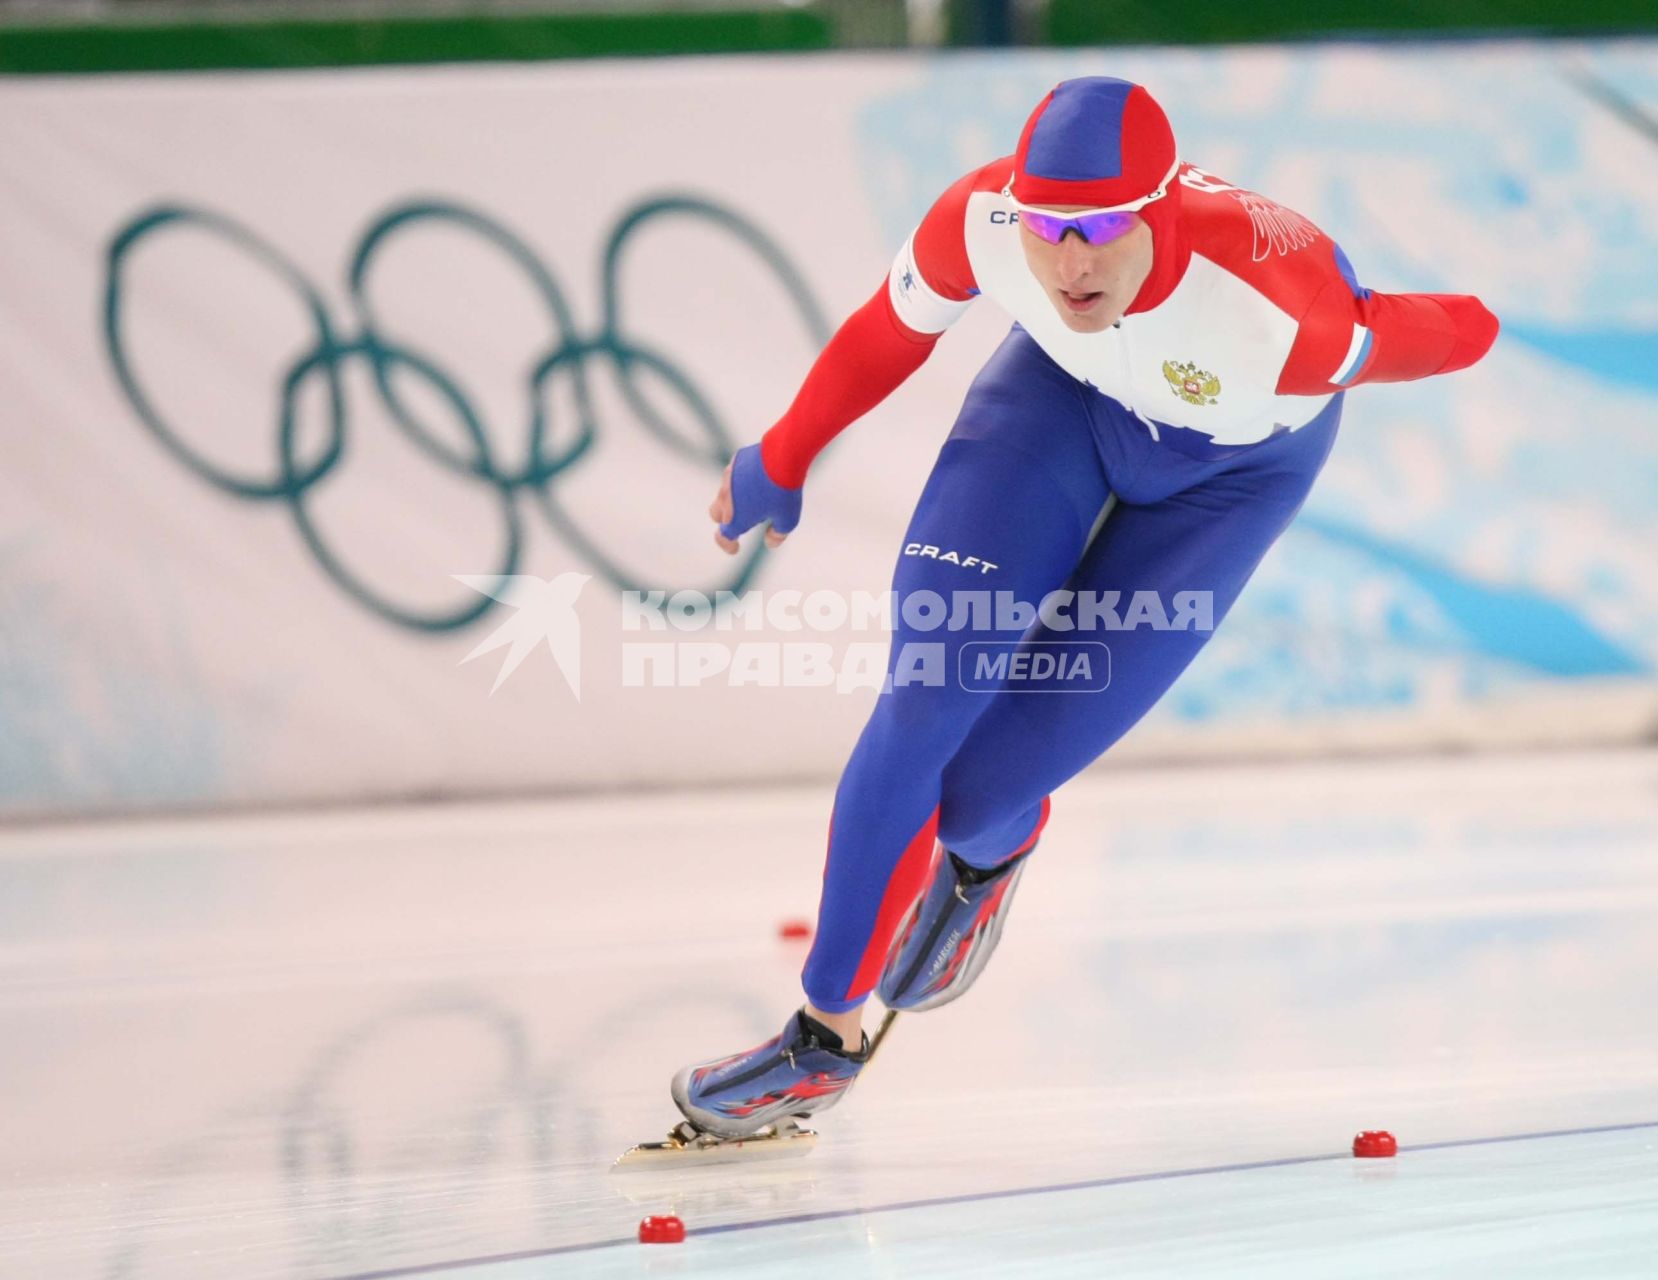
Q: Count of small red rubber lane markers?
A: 3